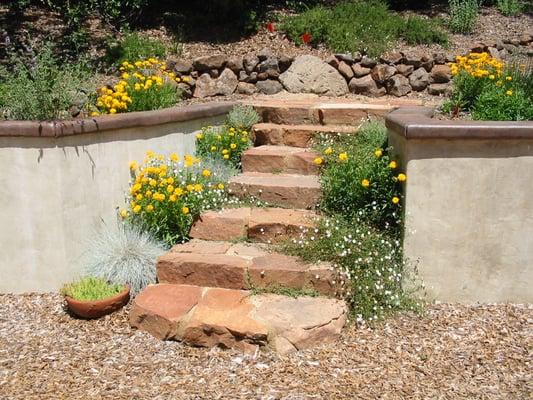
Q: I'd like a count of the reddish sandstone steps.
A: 7